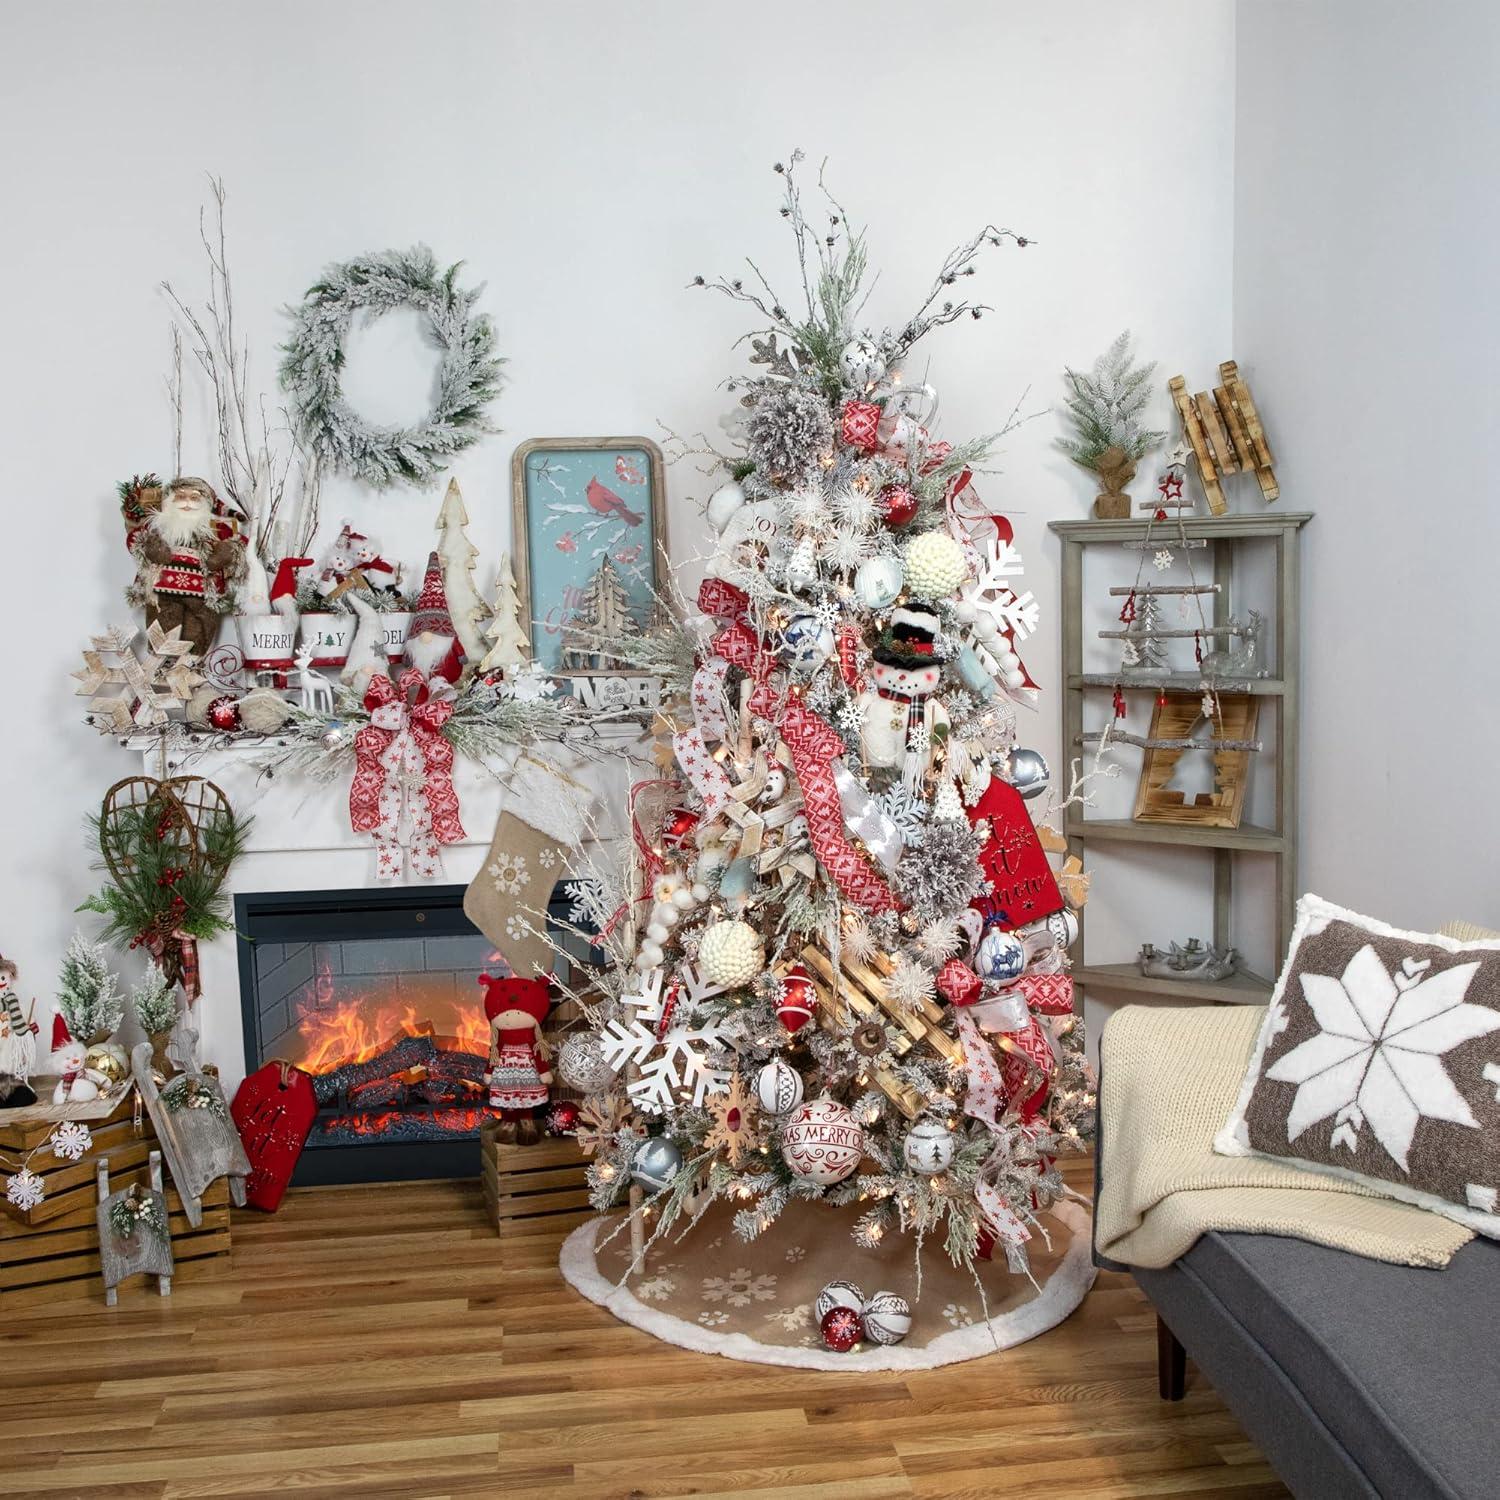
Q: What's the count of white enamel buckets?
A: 3